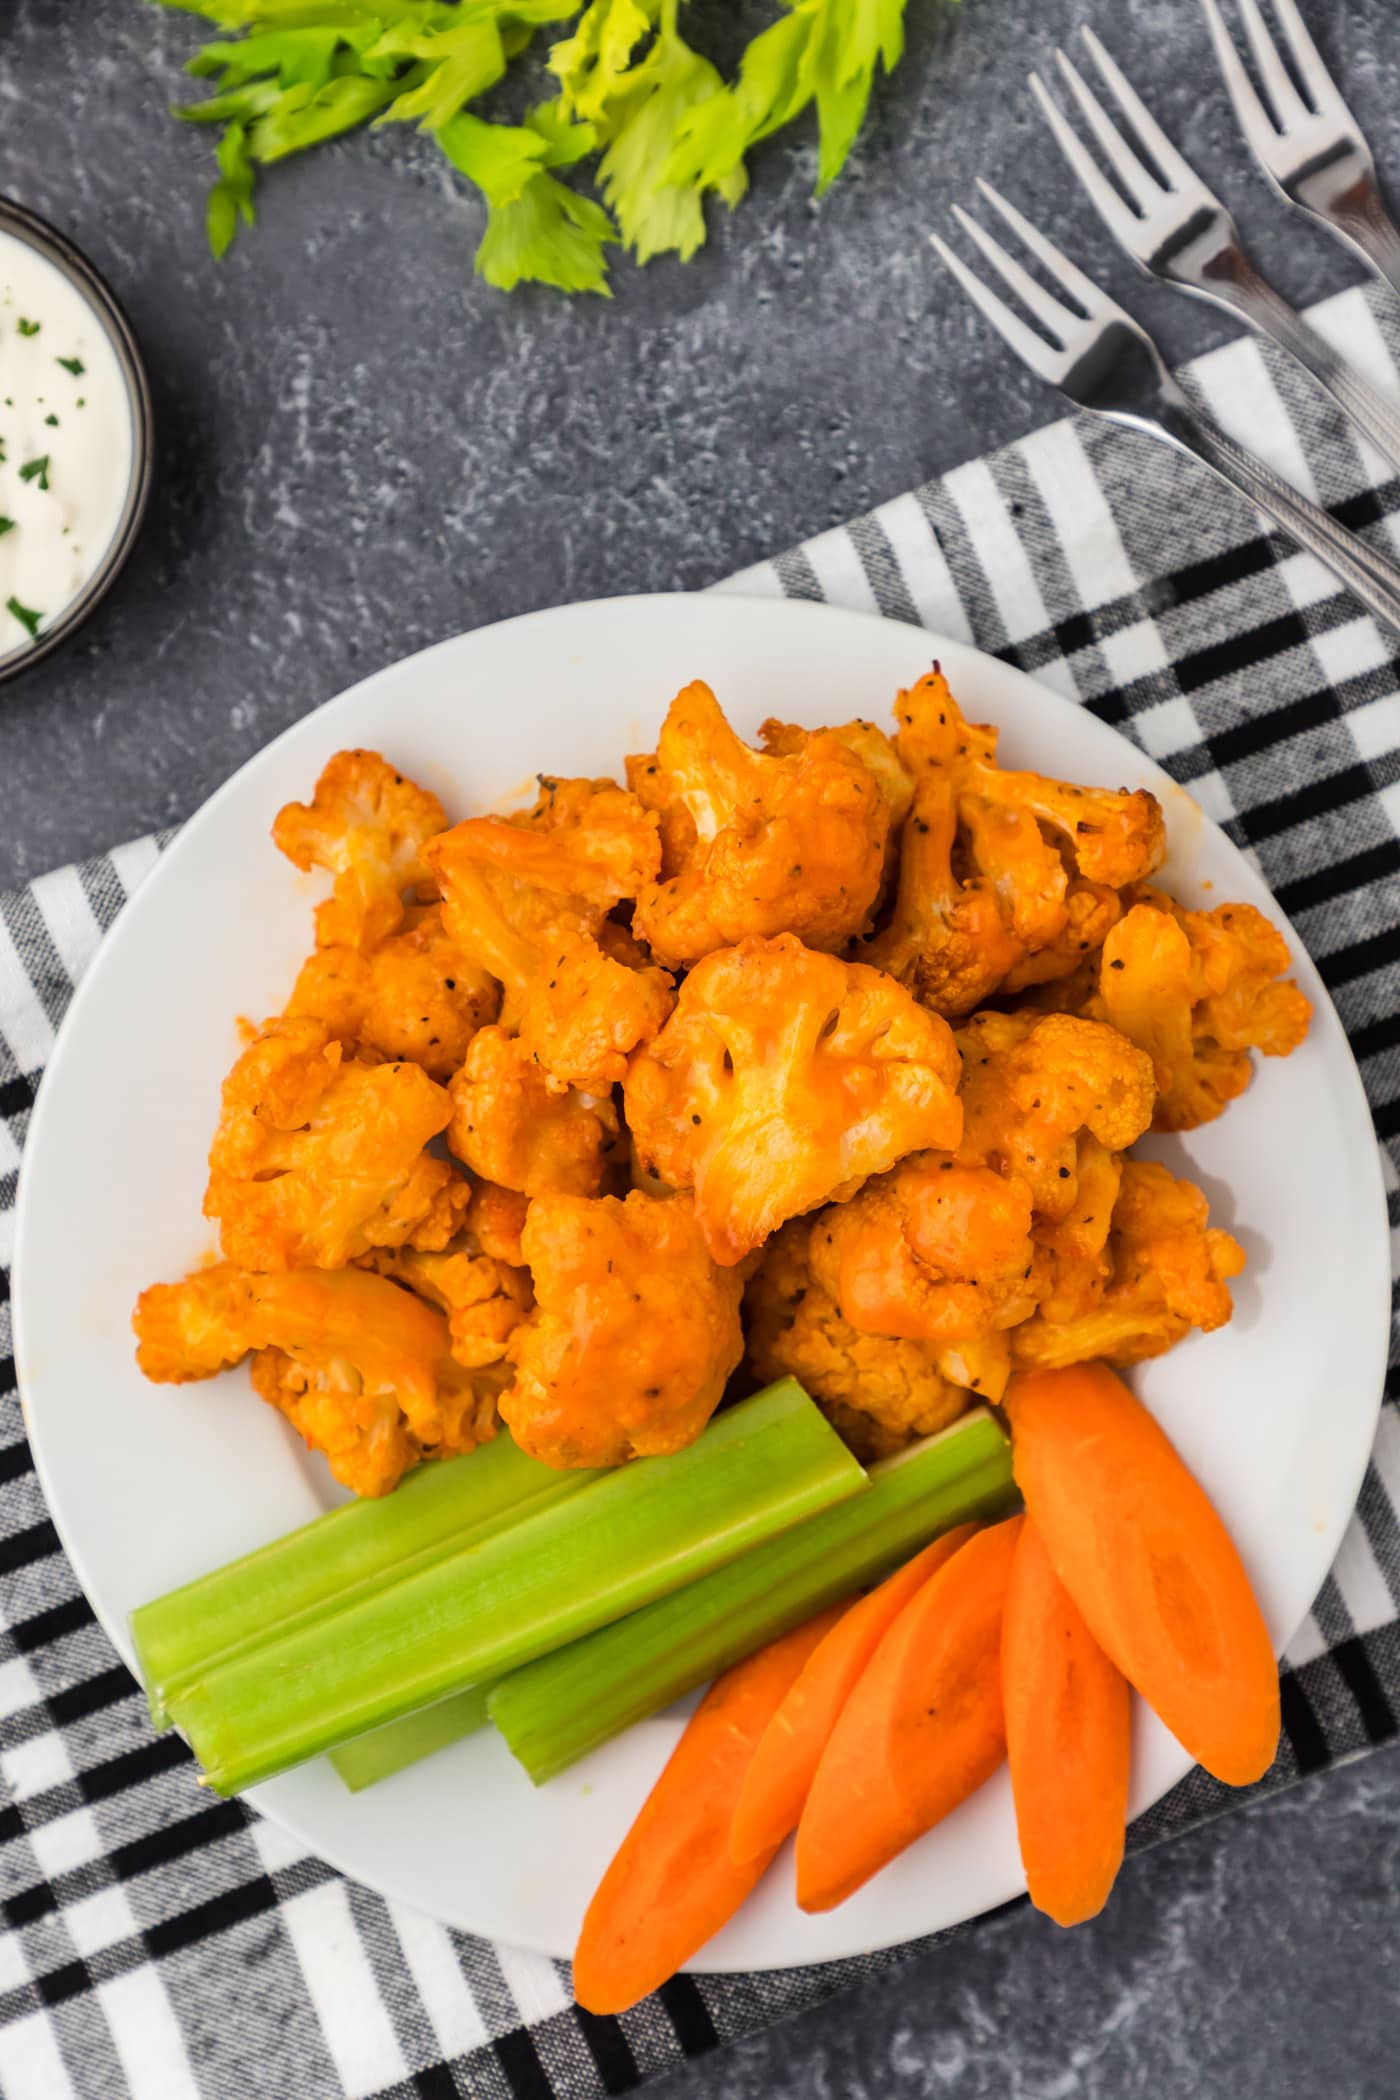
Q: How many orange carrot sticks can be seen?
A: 5